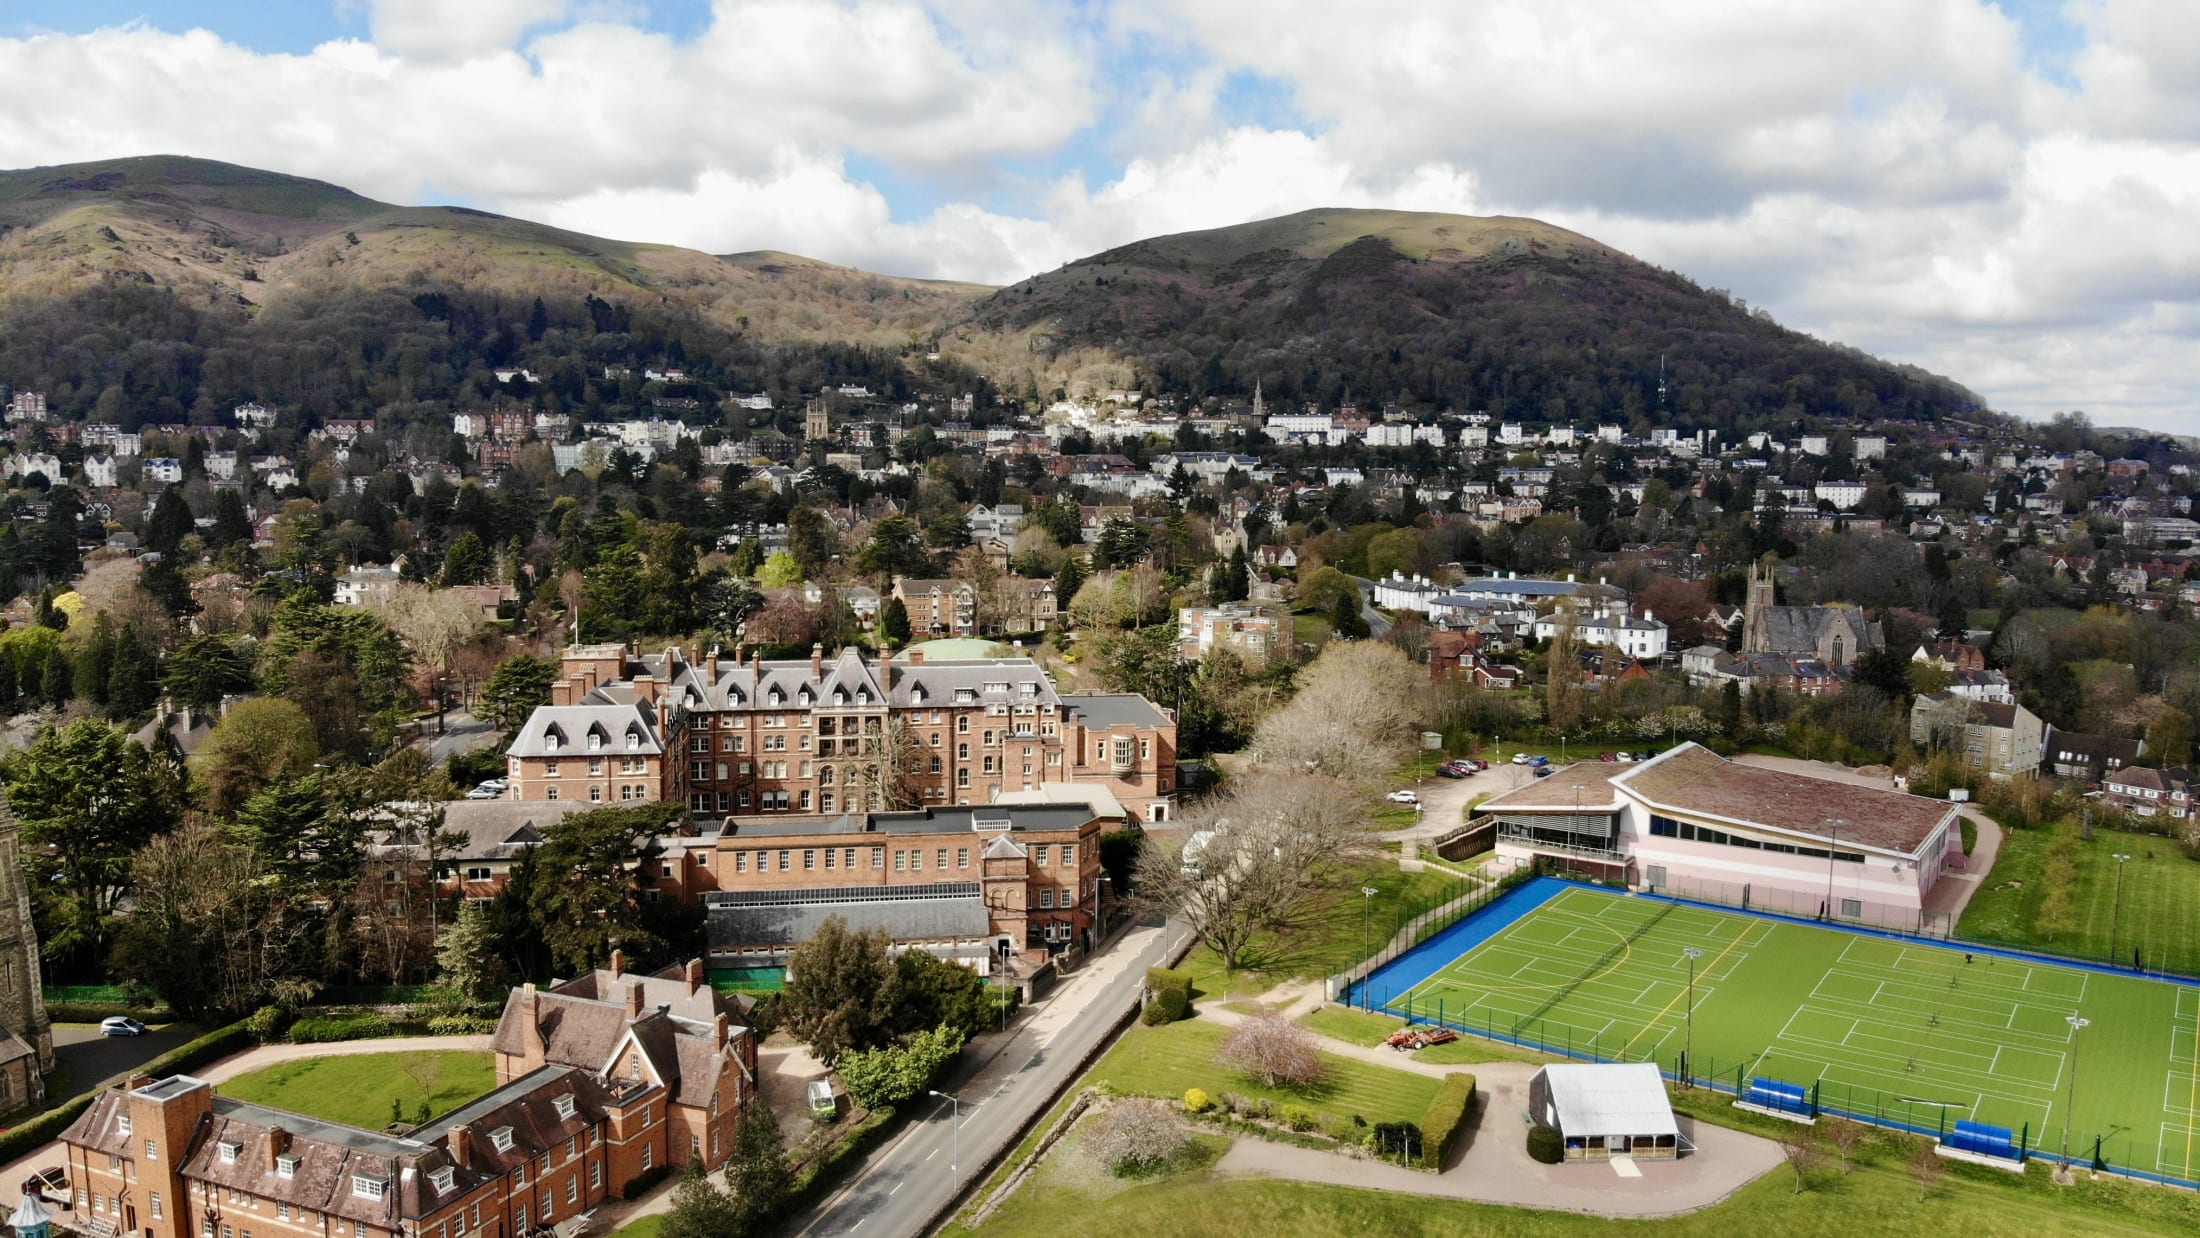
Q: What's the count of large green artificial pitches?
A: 1